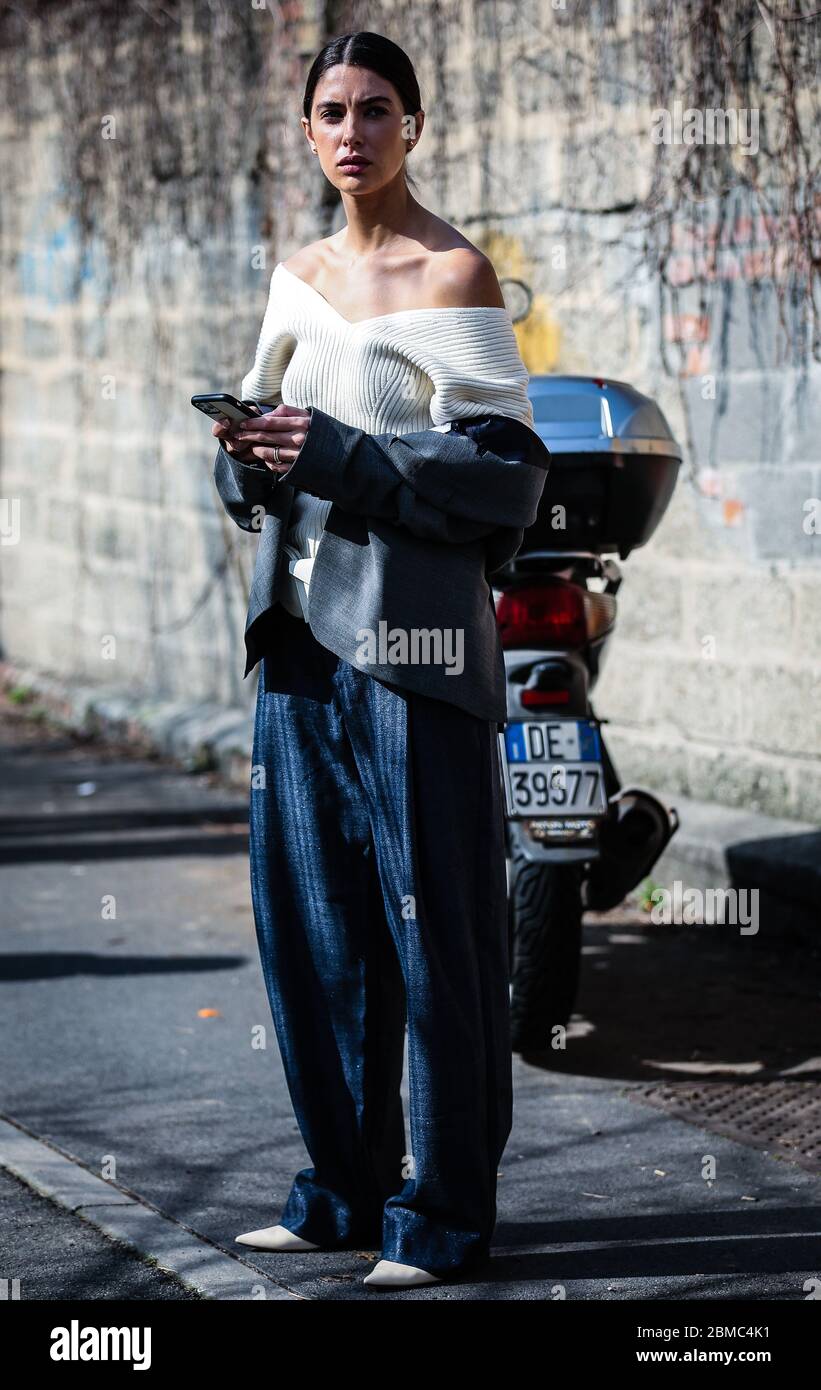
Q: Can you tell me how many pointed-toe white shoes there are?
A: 2